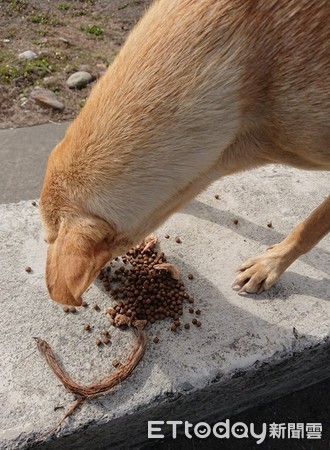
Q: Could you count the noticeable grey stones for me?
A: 3